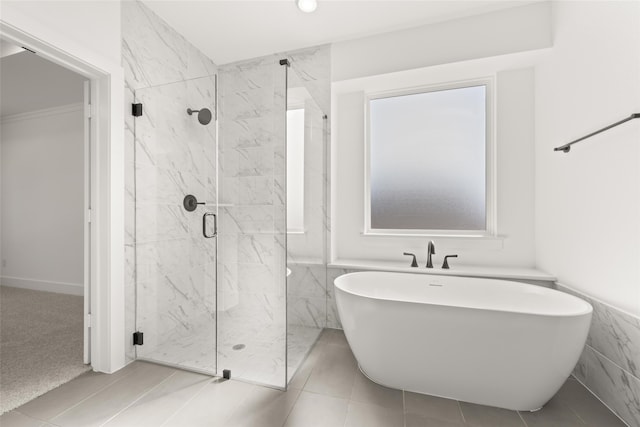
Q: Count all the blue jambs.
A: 0